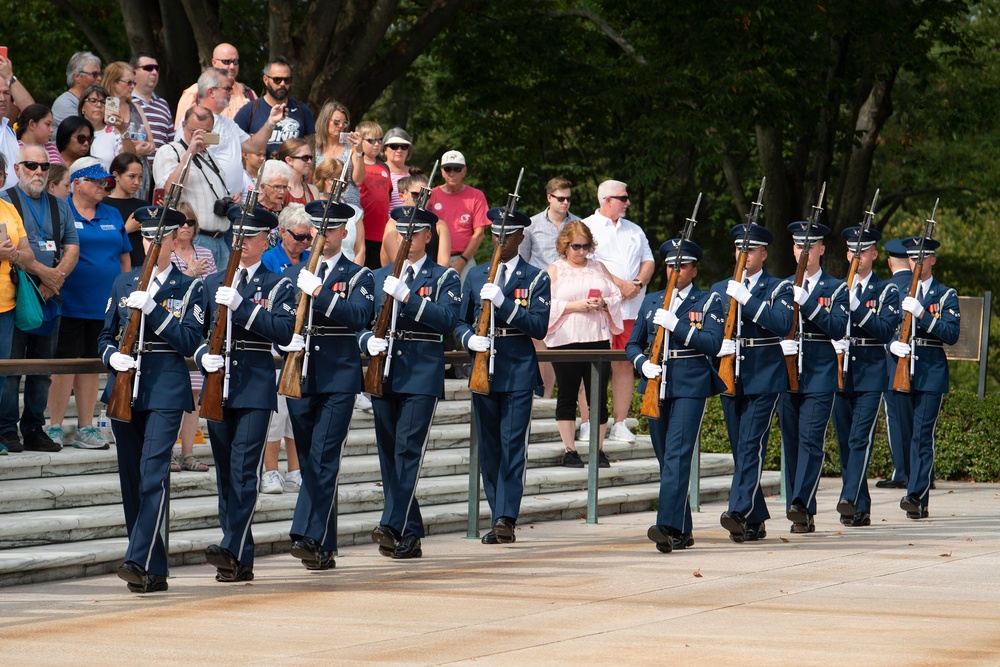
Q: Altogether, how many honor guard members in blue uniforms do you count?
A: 11